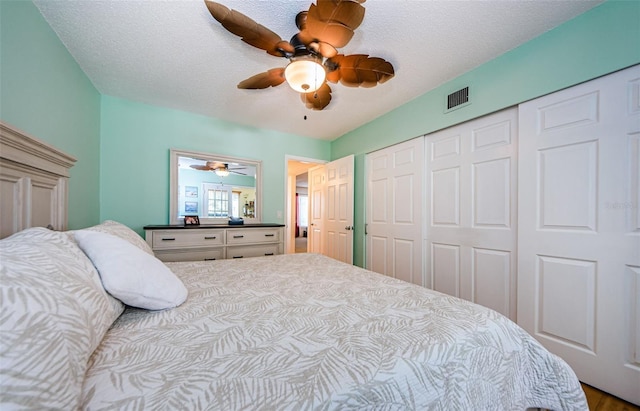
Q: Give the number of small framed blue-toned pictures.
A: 2